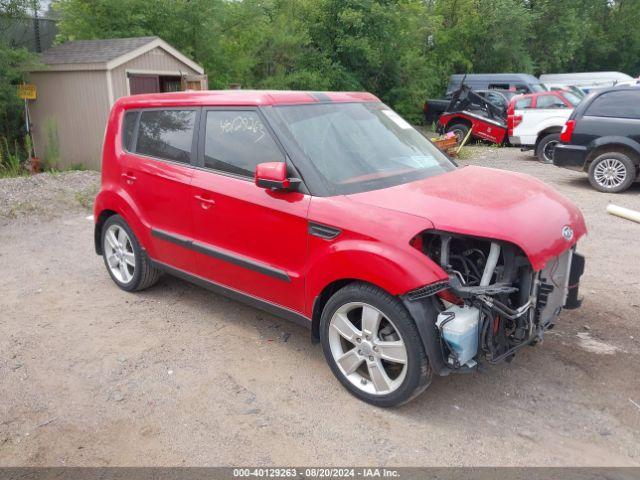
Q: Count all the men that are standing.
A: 0